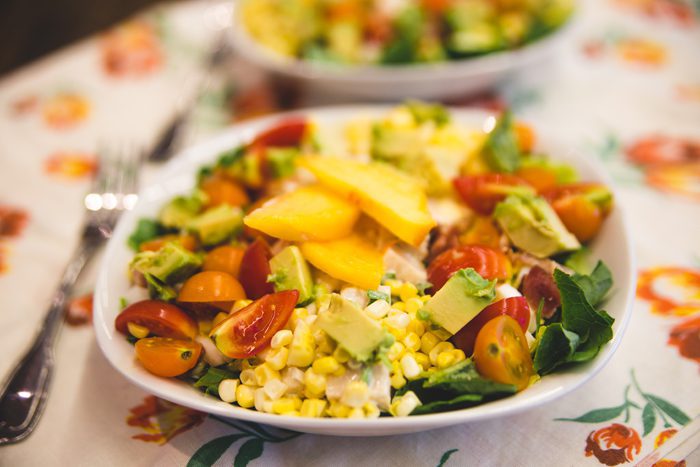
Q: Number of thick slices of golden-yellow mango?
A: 3